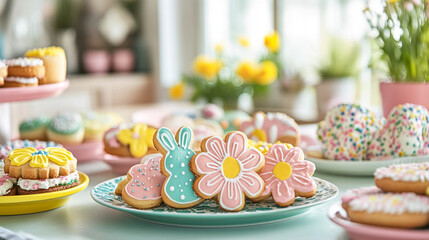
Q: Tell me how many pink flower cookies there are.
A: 2